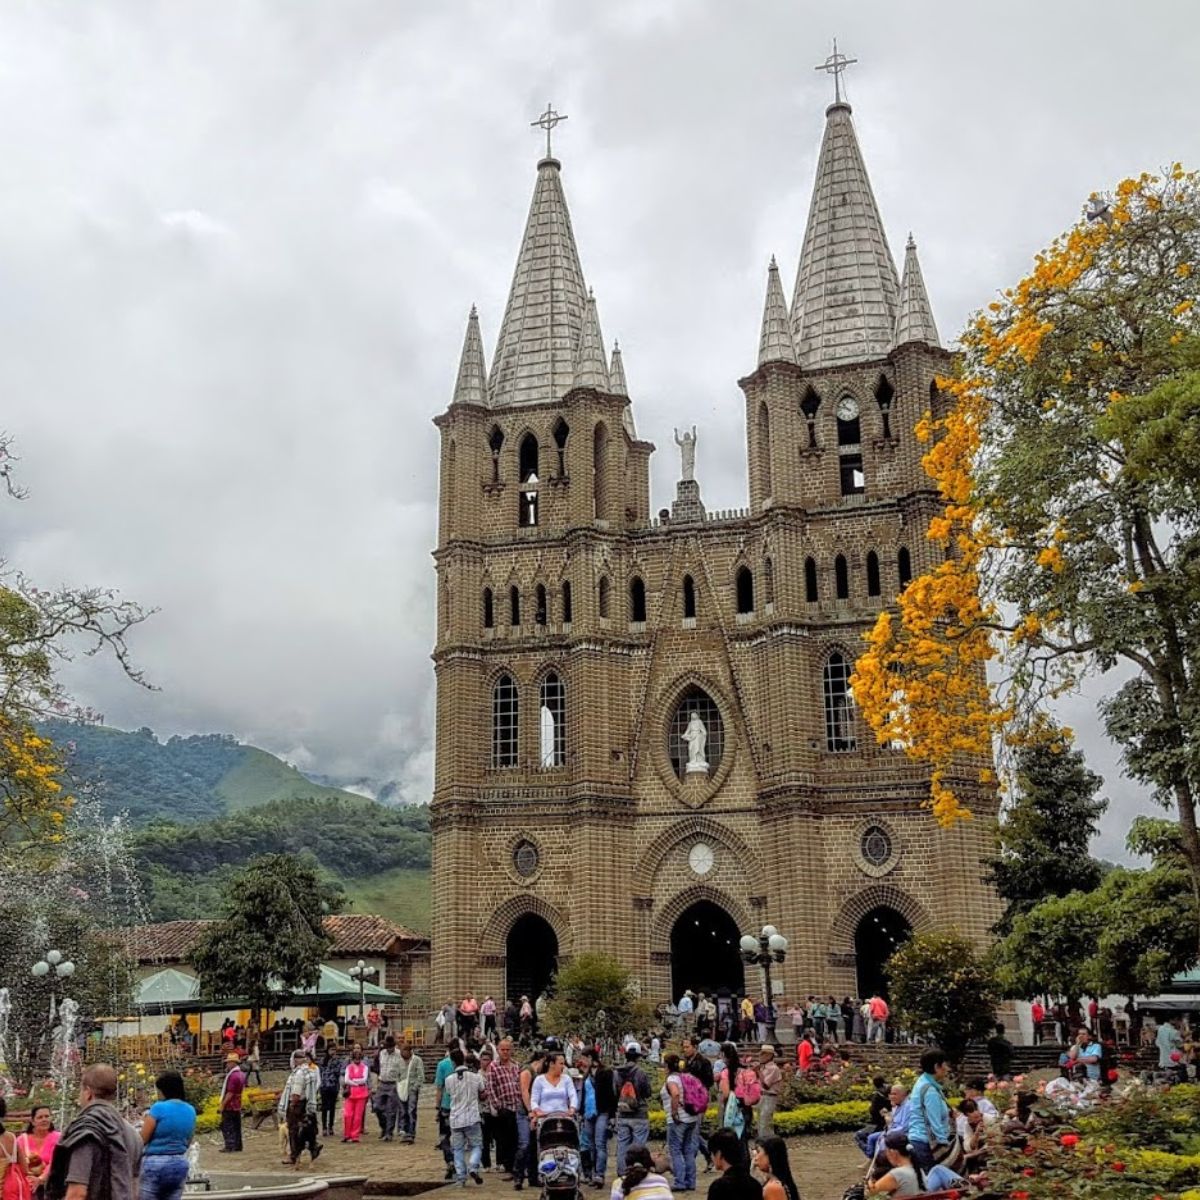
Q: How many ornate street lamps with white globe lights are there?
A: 3